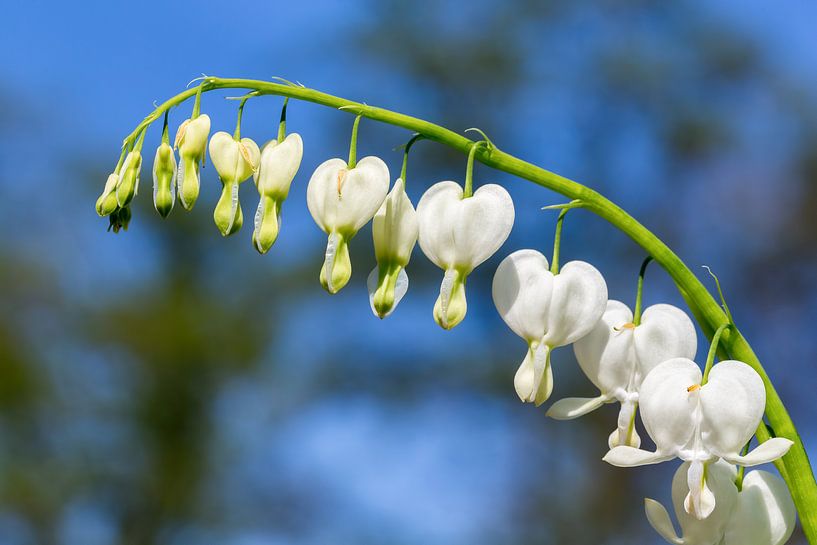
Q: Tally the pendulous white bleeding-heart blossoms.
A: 13